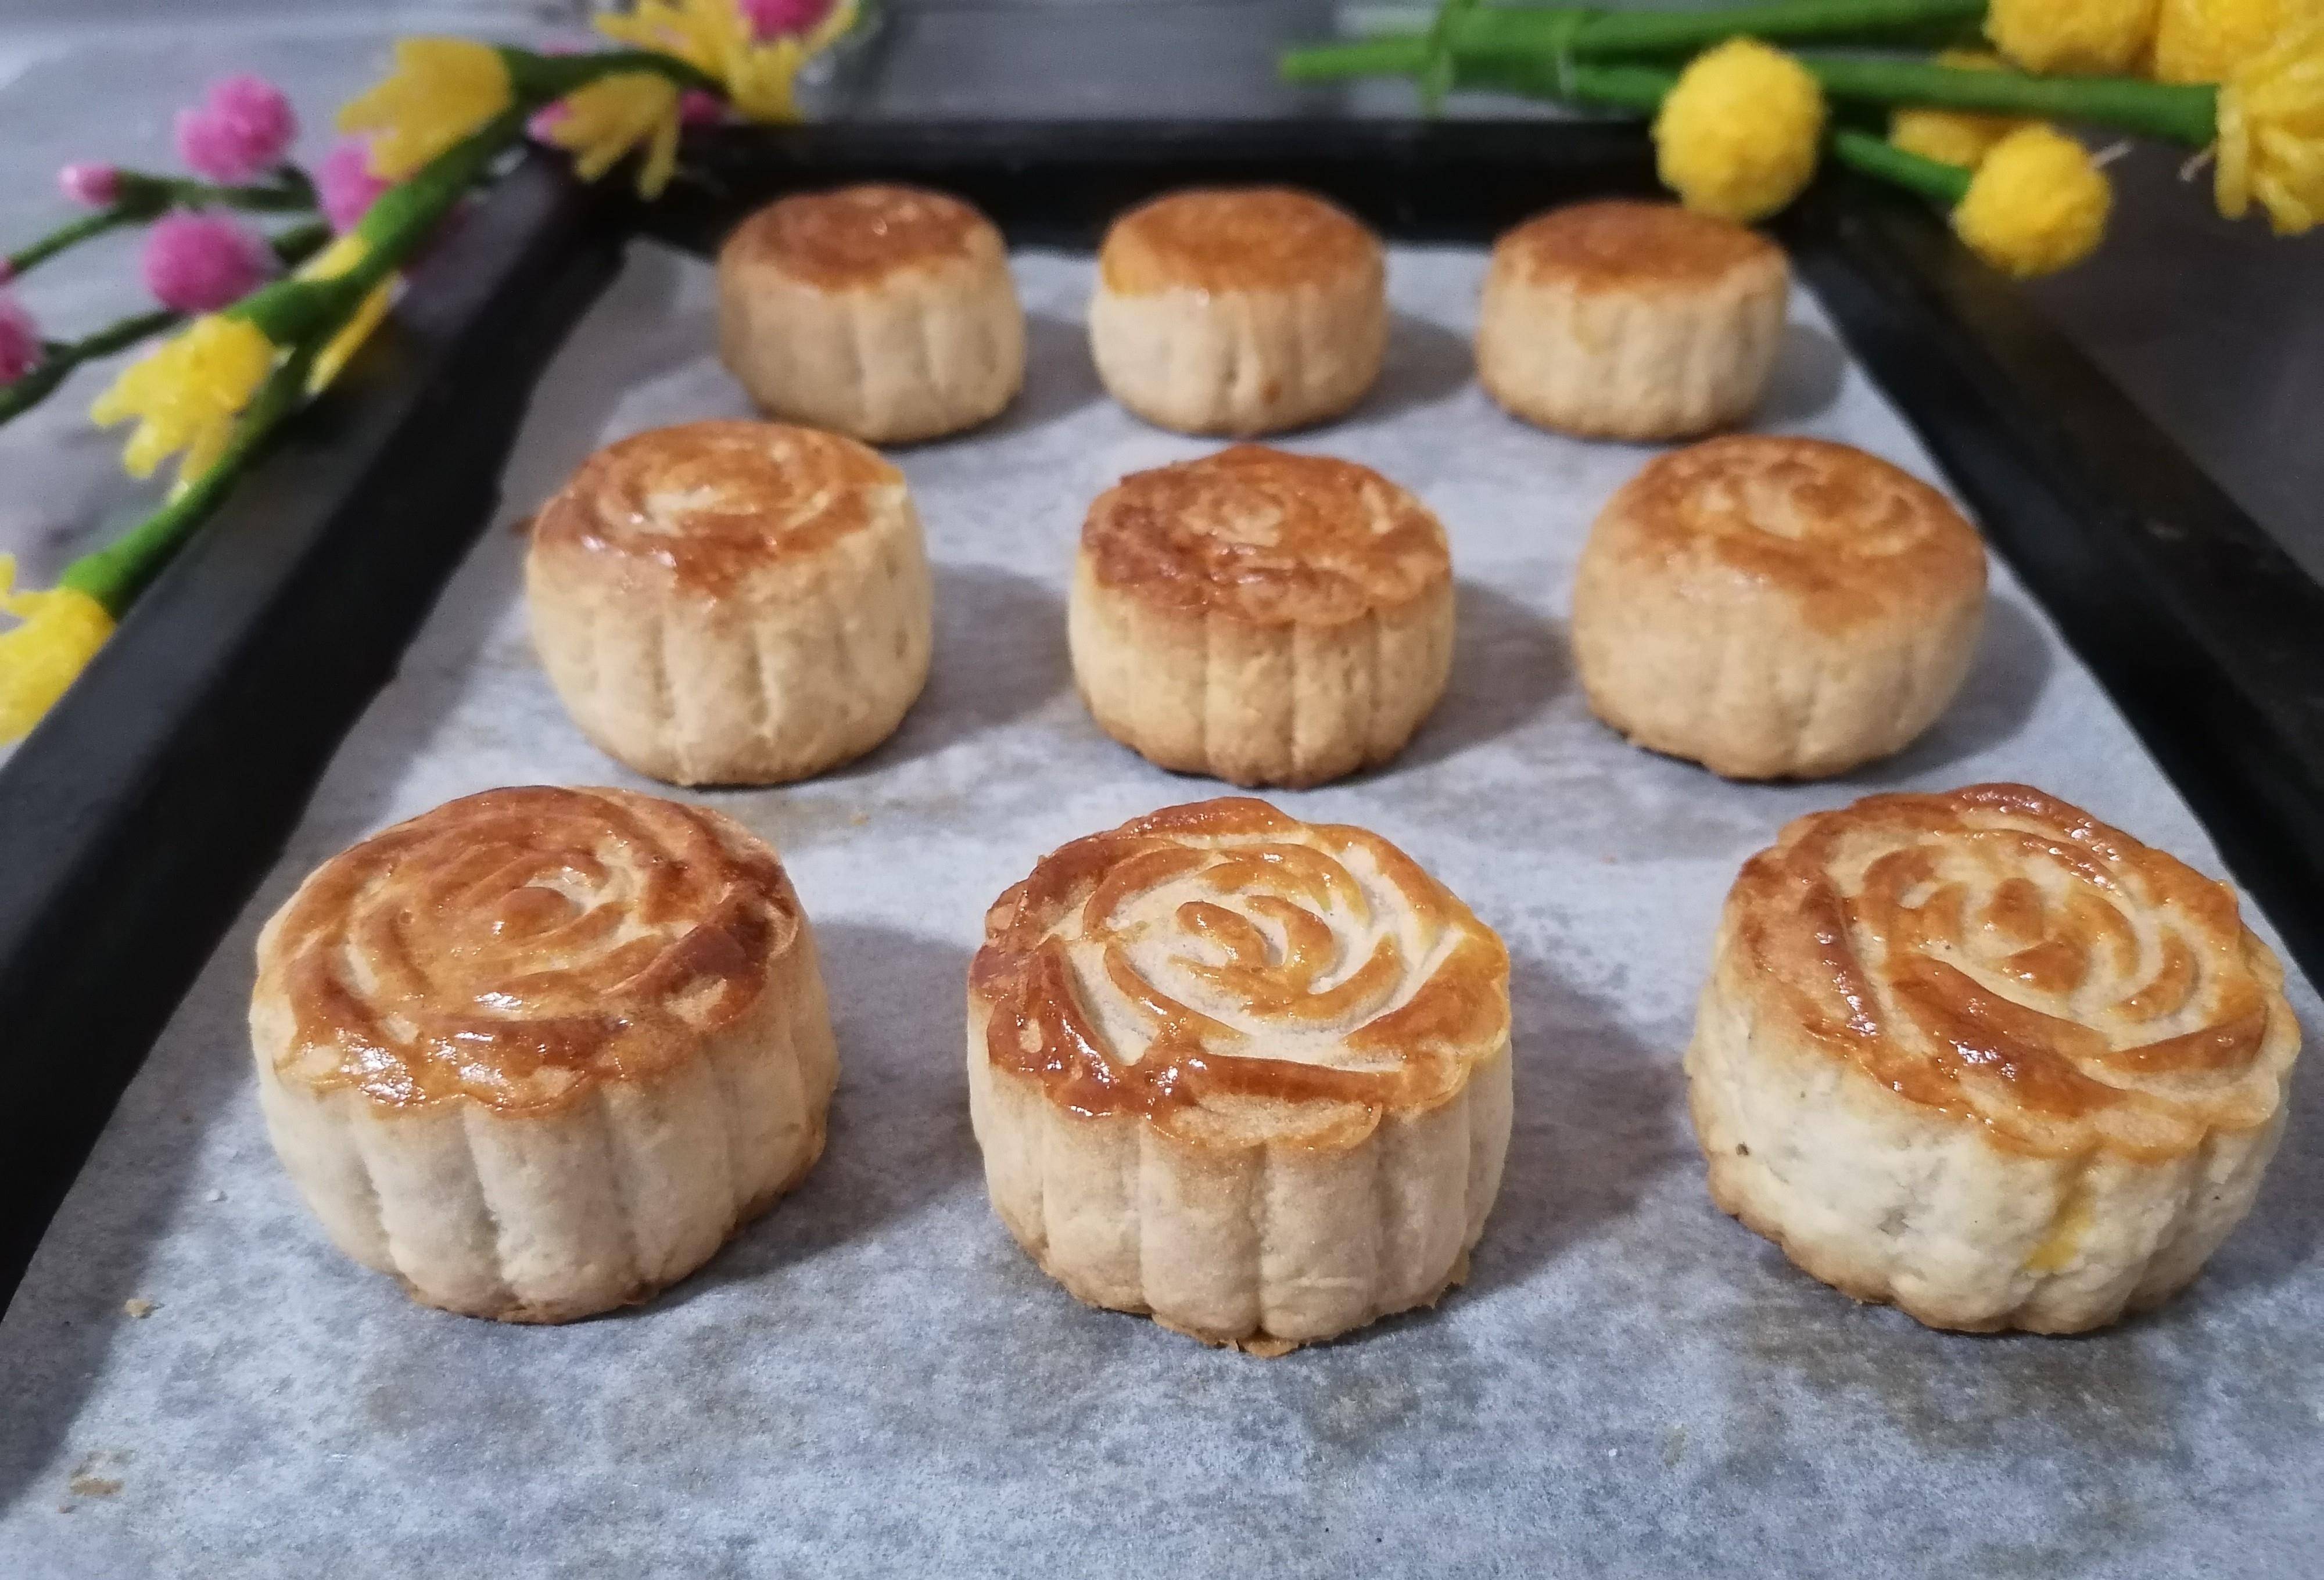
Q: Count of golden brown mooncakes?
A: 9